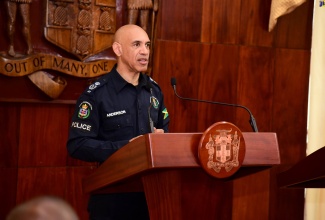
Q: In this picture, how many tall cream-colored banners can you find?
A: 1